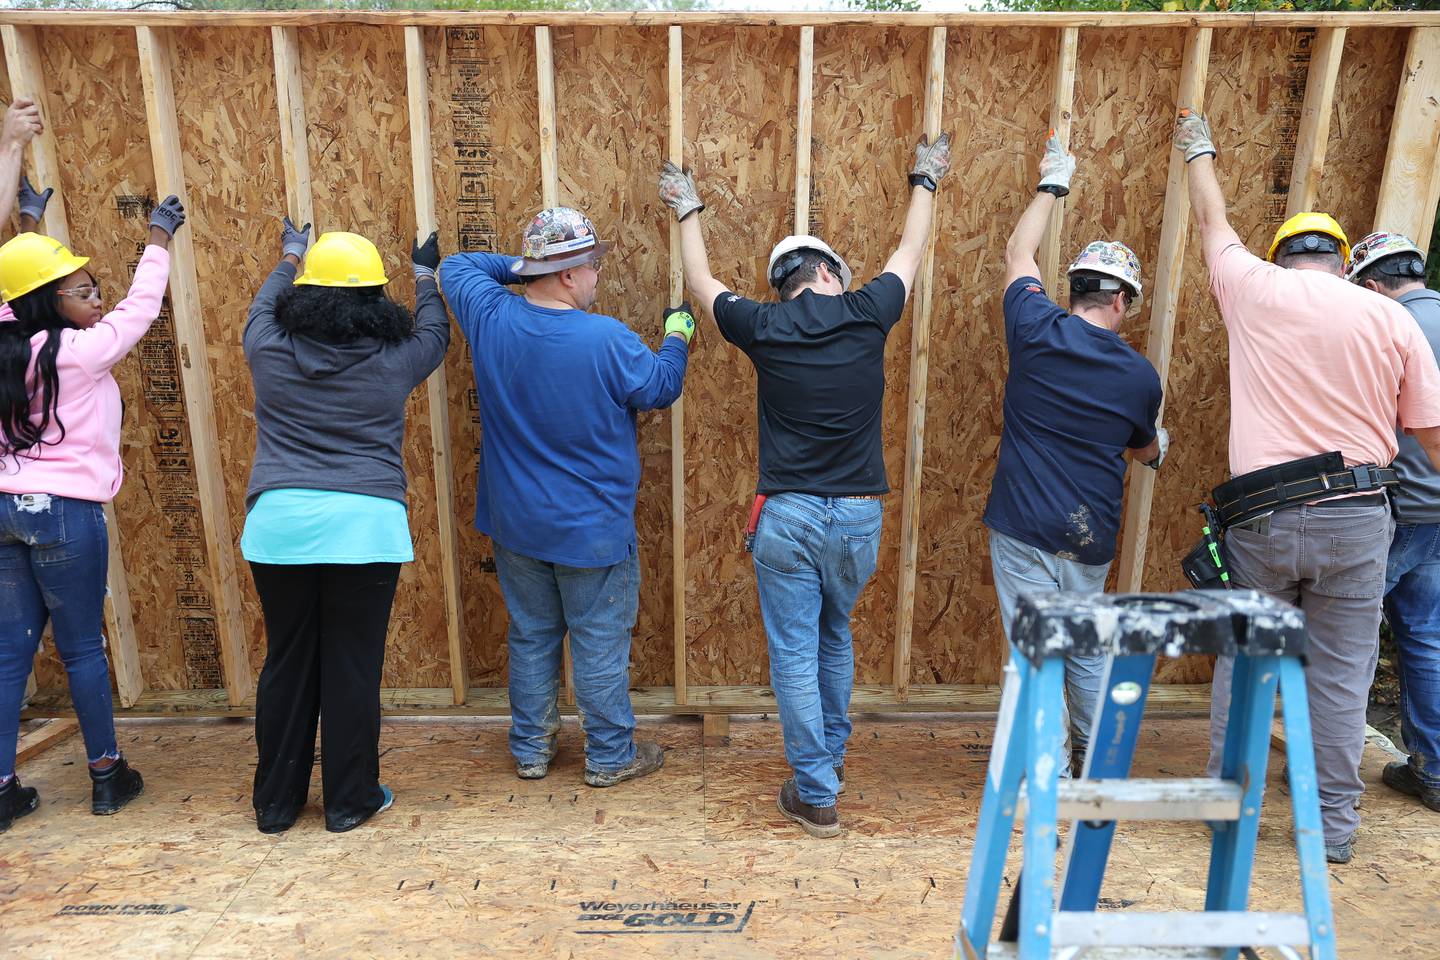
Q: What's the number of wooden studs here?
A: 12